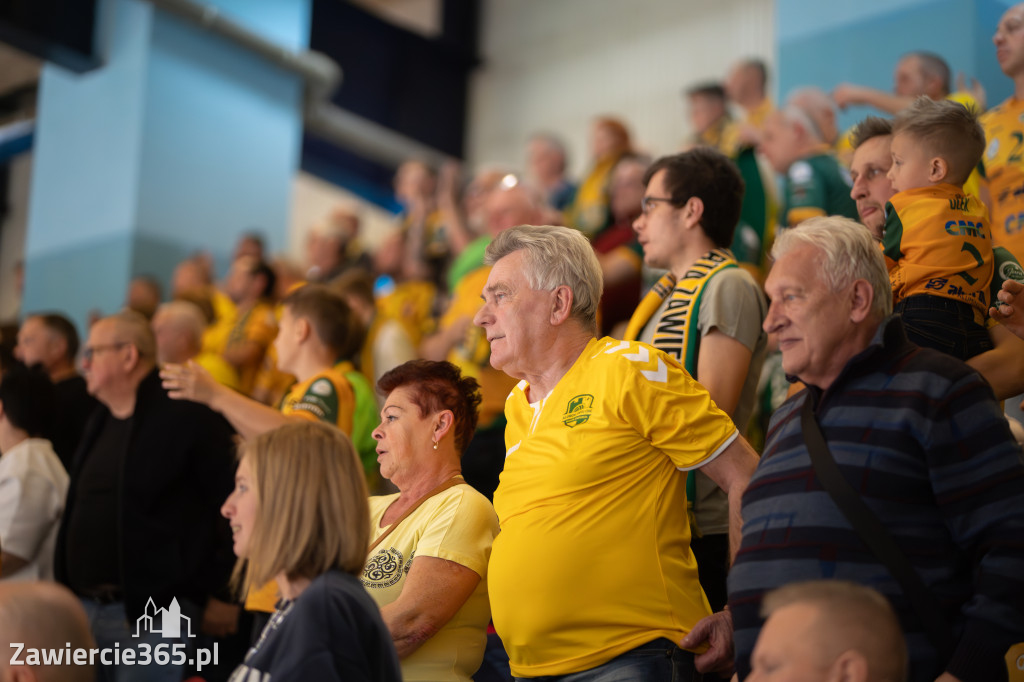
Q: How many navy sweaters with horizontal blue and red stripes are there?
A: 1